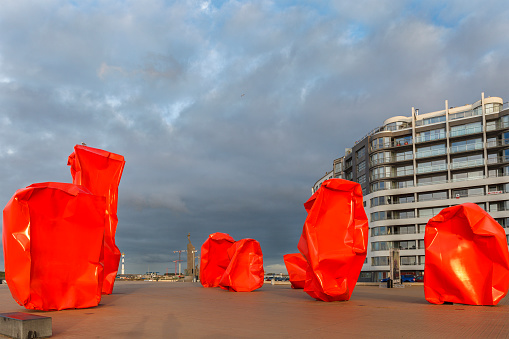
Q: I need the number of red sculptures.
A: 7